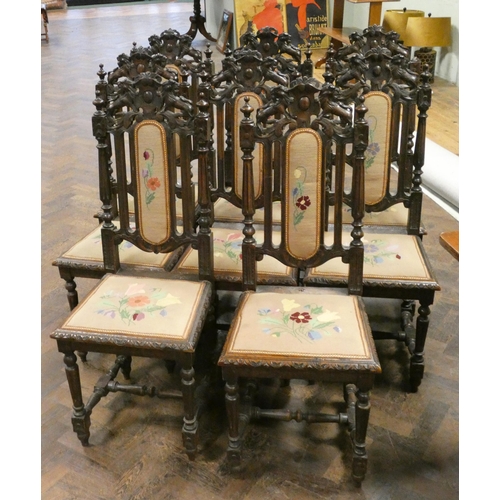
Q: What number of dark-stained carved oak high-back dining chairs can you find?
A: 8